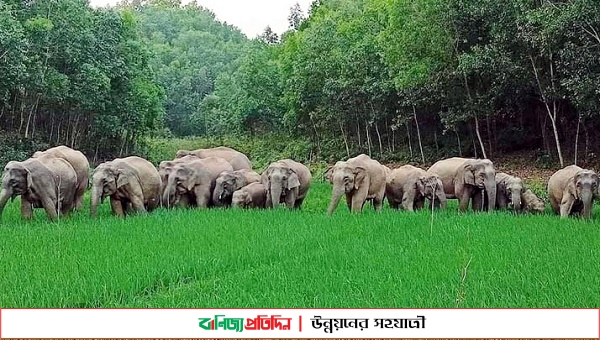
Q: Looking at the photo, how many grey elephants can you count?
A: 15